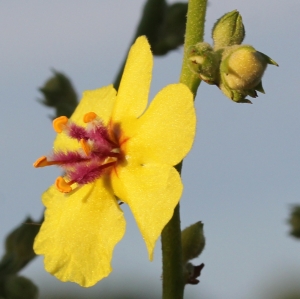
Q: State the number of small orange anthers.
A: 5